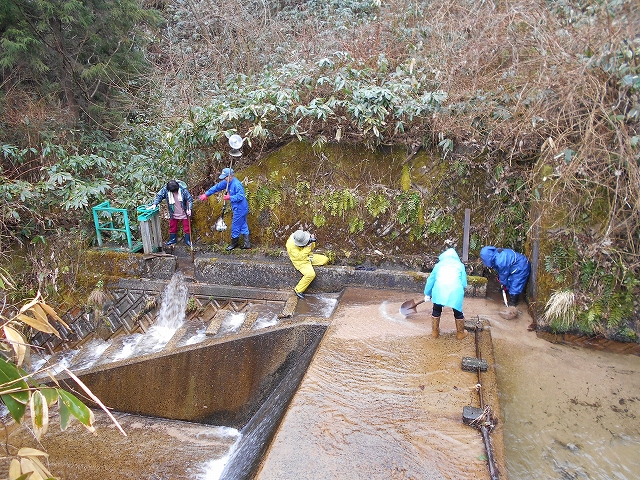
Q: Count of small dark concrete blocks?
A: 3